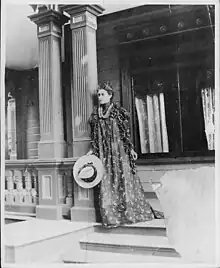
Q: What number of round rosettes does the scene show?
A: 5